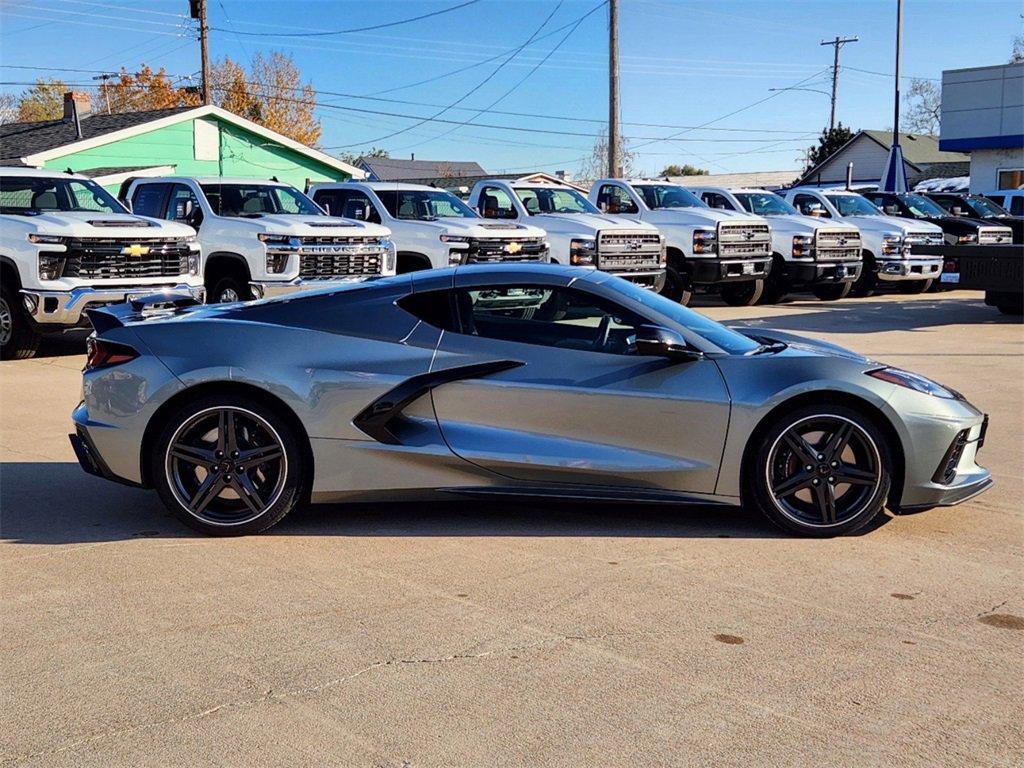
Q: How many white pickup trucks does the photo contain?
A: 7